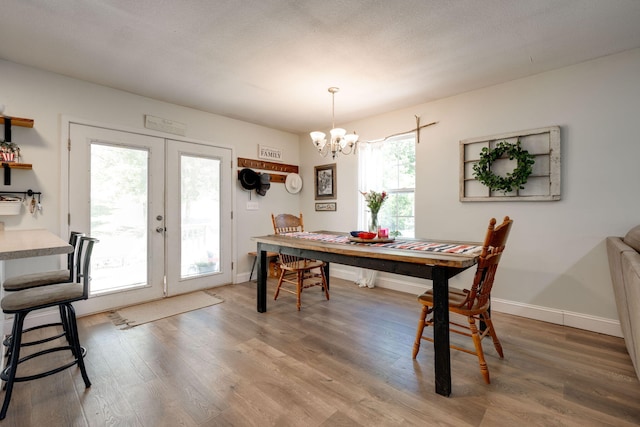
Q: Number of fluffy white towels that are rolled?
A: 0